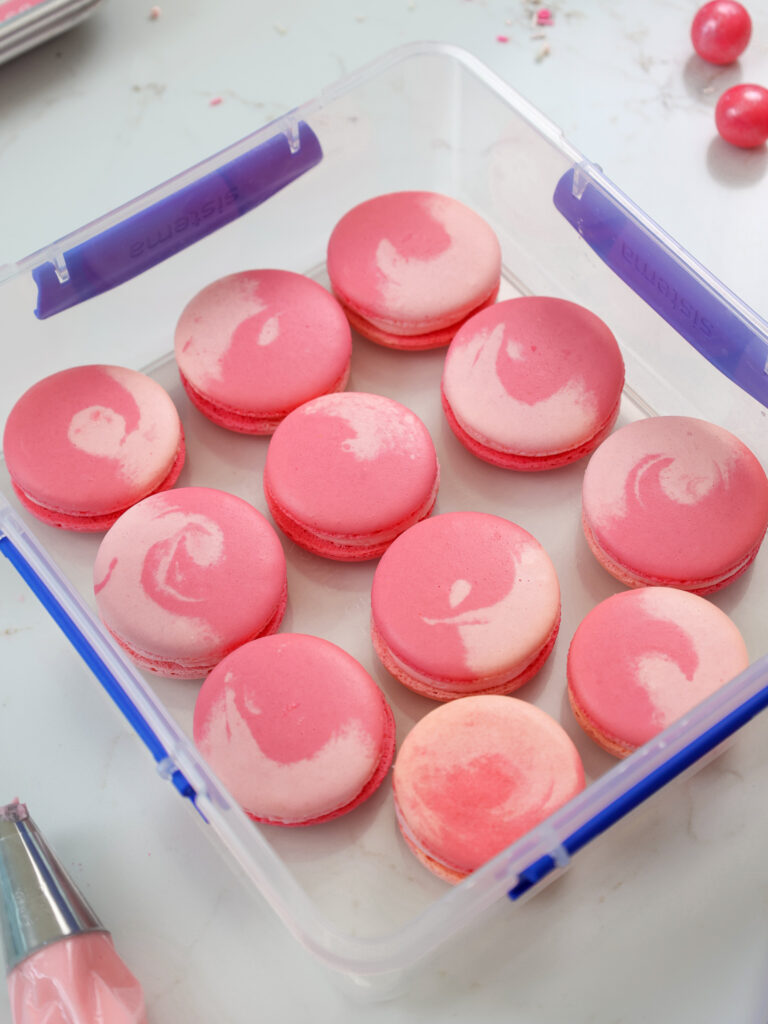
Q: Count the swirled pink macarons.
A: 11